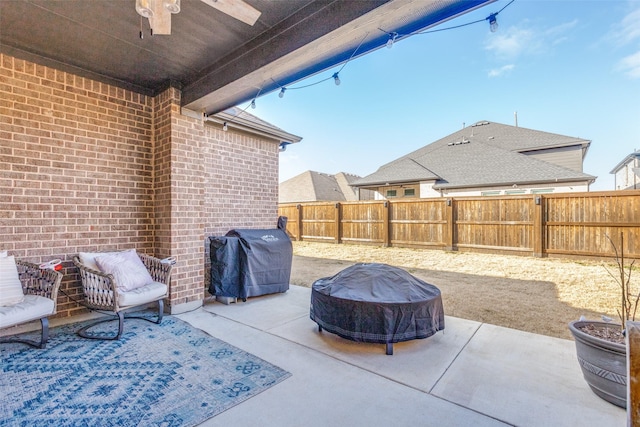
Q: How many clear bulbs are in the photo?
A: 6